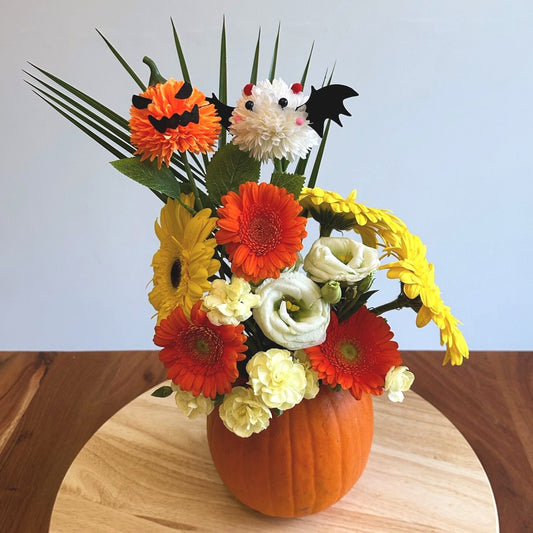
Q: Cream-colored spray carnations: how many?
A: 6